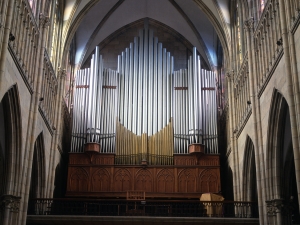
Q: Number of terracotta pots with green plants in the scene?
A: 0